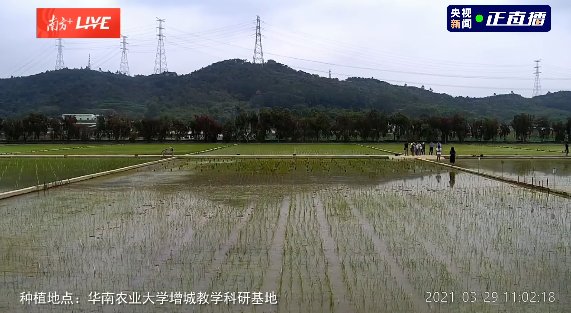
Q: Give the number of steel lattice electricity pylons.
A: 5